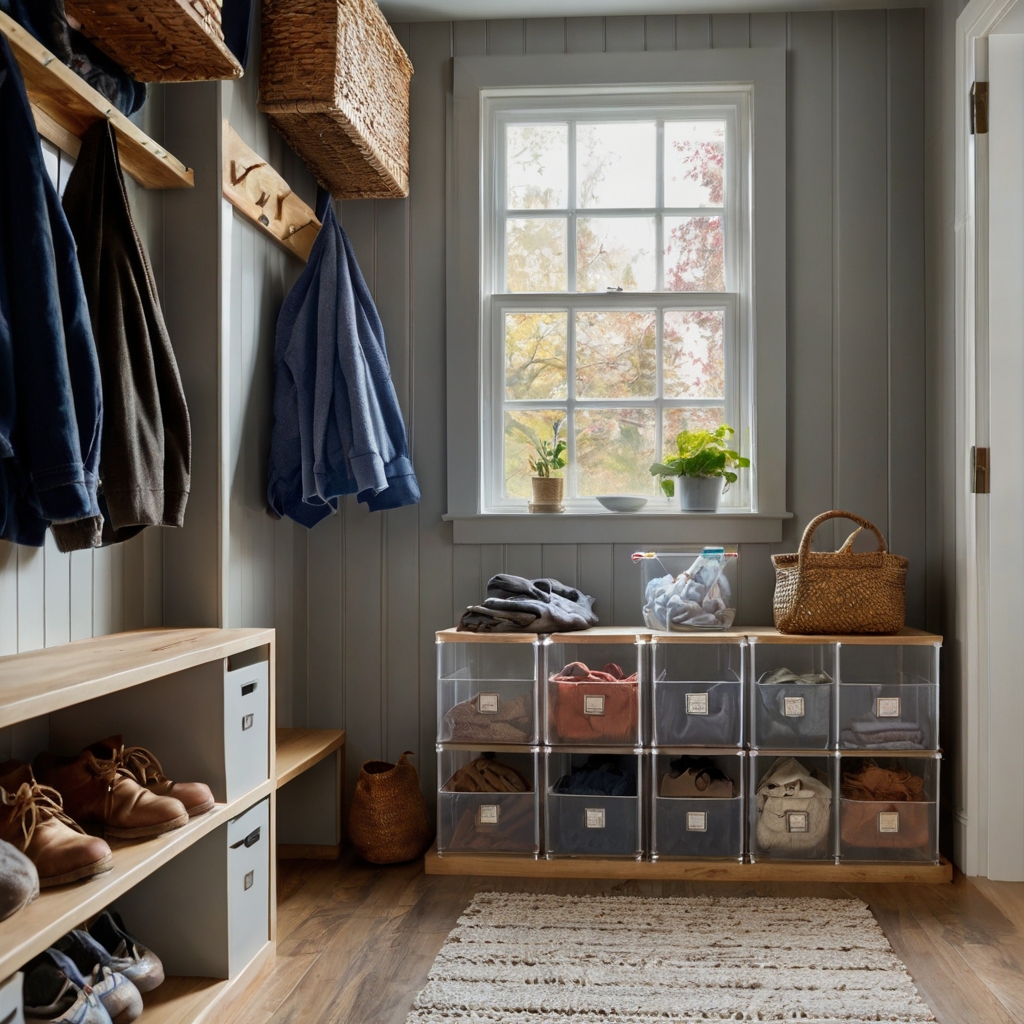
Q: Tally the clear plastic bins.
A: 11